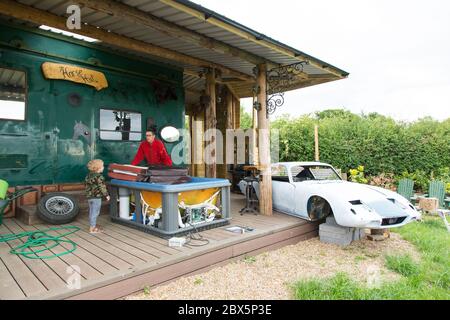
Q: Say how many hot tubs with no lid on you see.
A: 1